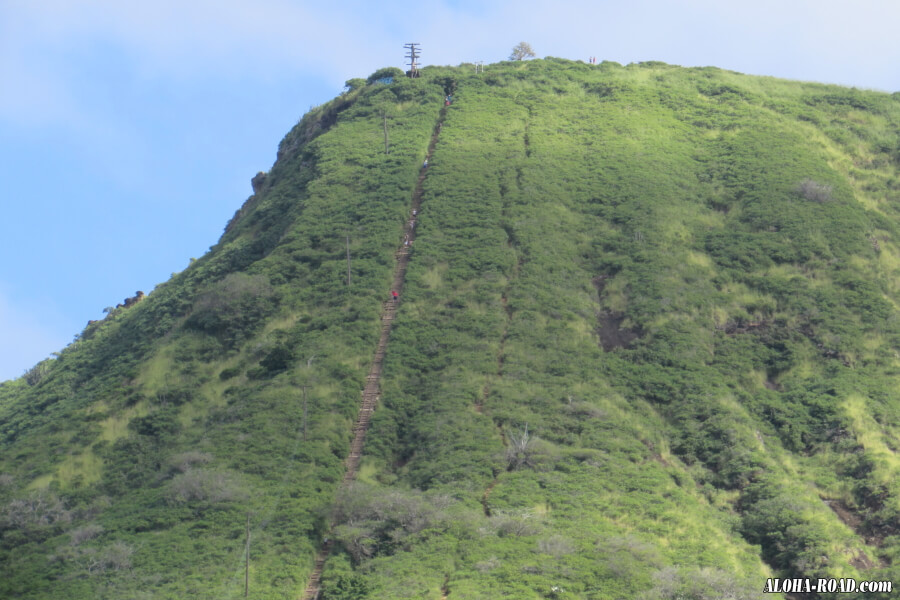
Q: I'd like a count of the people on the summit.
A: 2